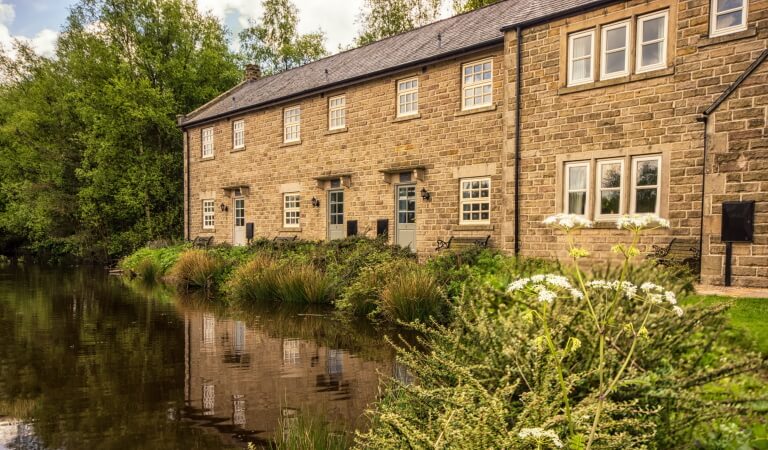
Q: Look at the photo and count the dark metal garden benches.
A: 4